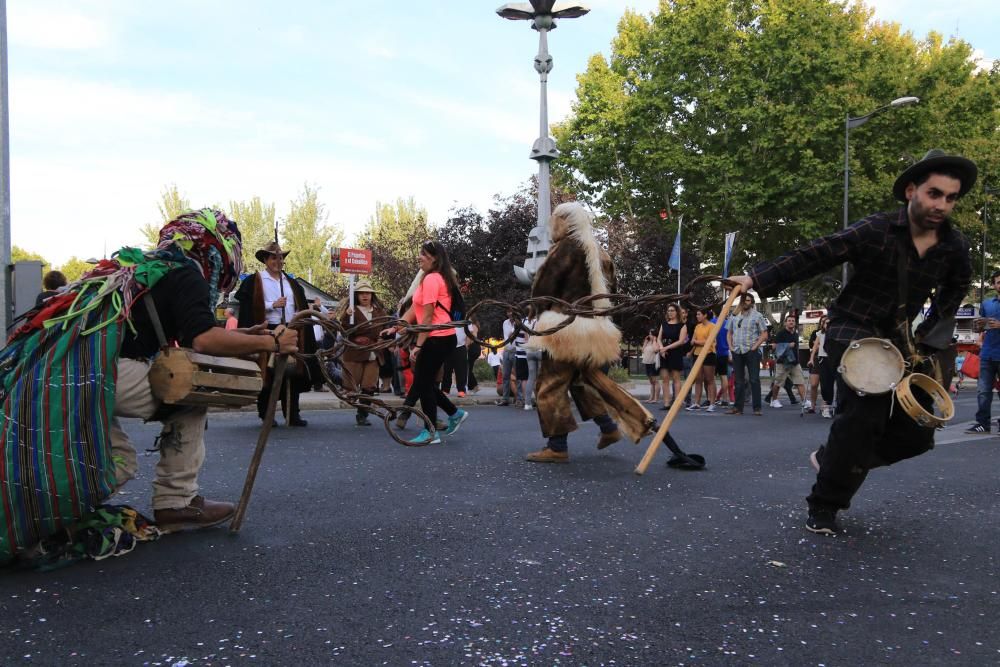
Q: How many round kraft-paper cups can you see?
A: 0